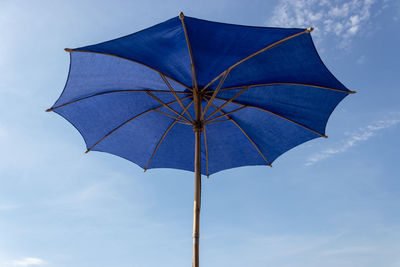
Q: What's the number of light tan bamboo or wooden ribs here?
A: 10